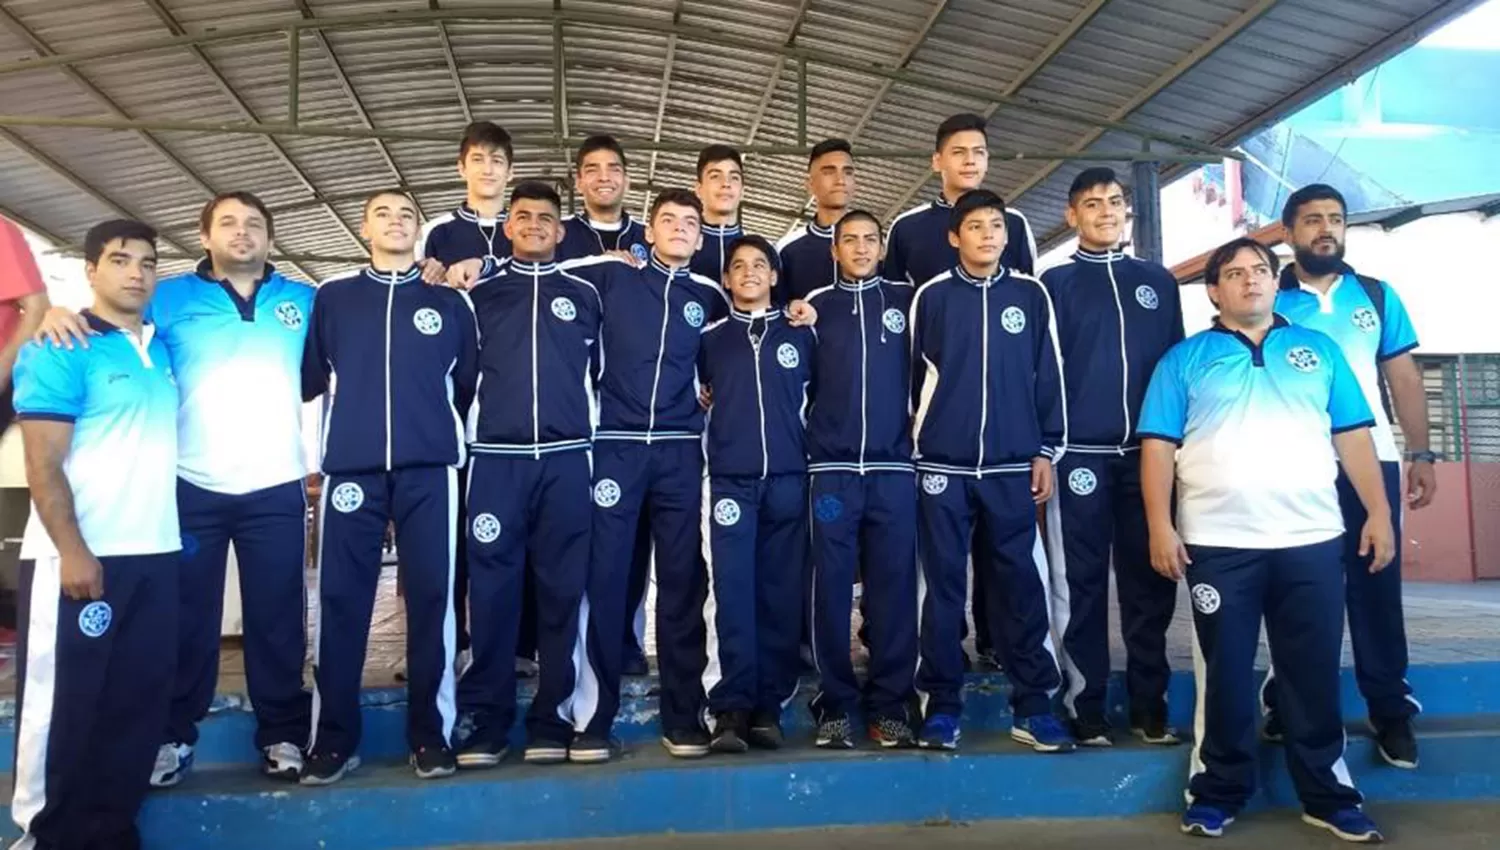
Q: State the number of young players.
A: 12